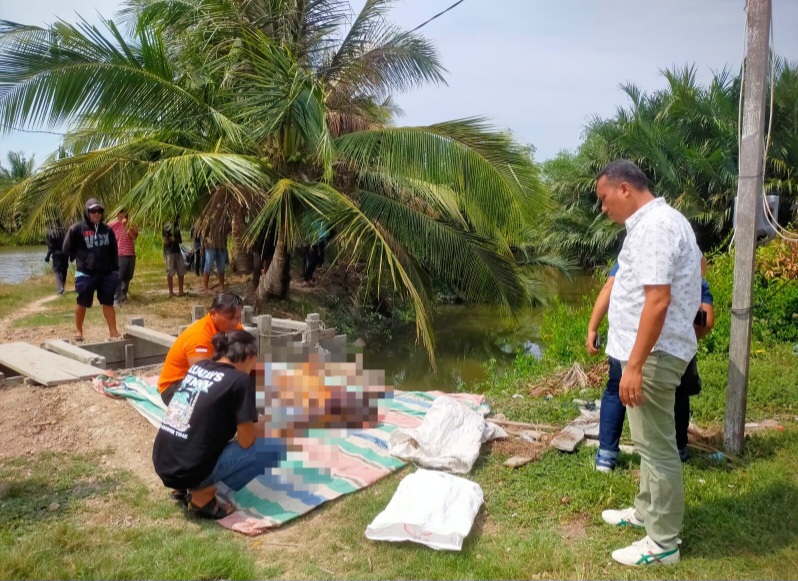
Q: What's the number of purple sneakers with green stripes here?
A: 0